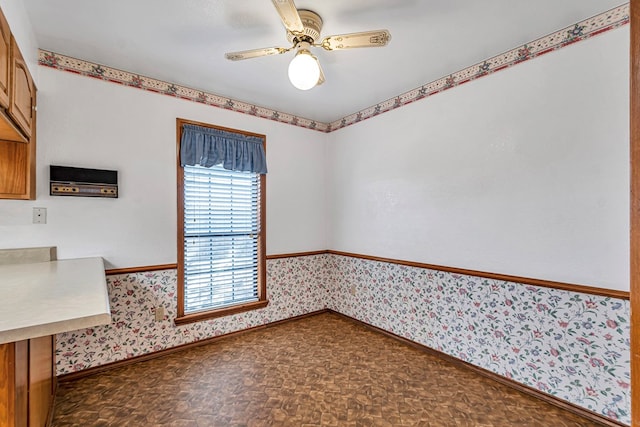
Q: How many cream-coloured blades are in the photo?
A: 4